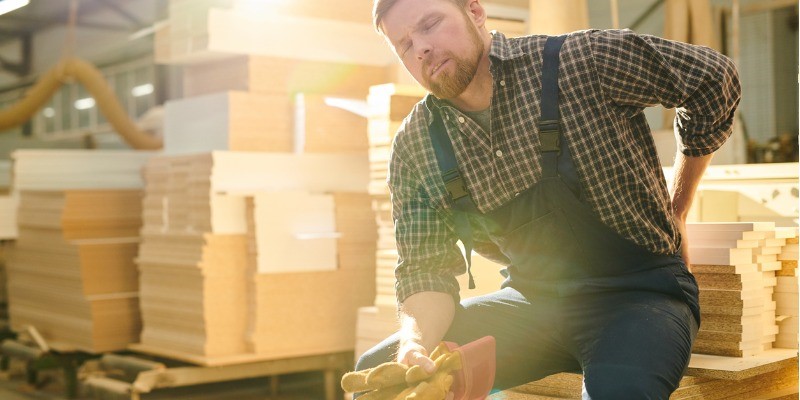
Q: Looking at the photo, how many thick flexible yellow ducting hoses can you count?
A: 1